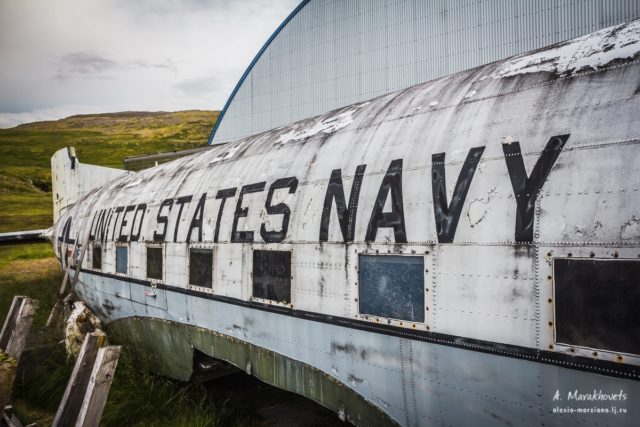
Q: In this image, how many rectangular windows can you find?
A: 7